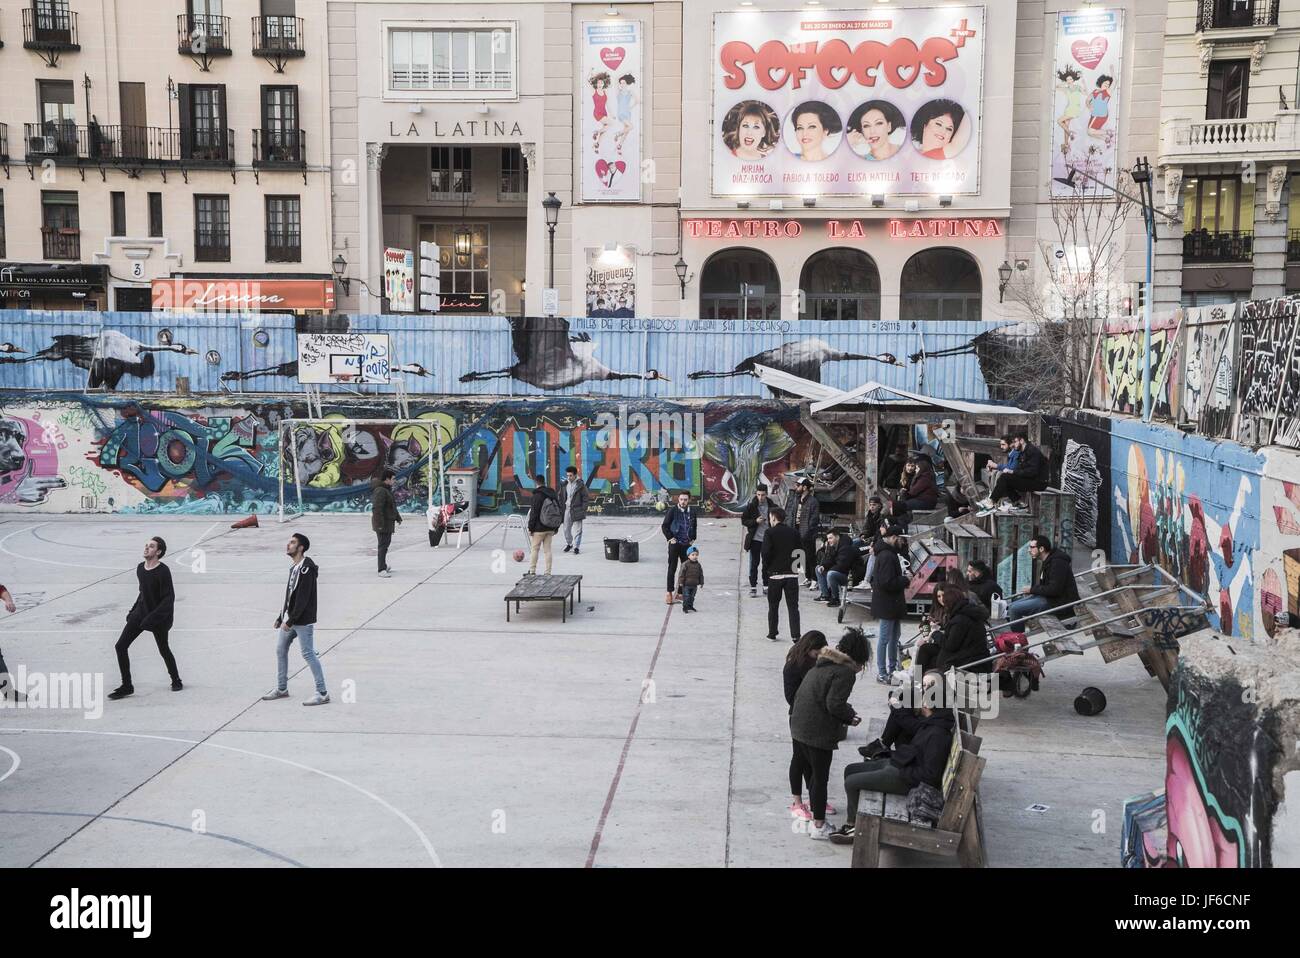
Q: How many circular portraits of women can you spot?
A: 4